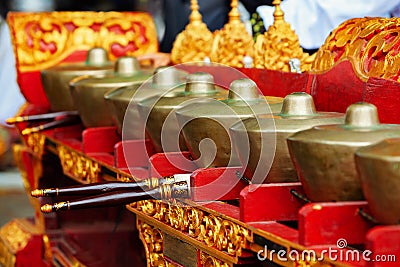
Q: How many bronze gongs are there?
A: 8